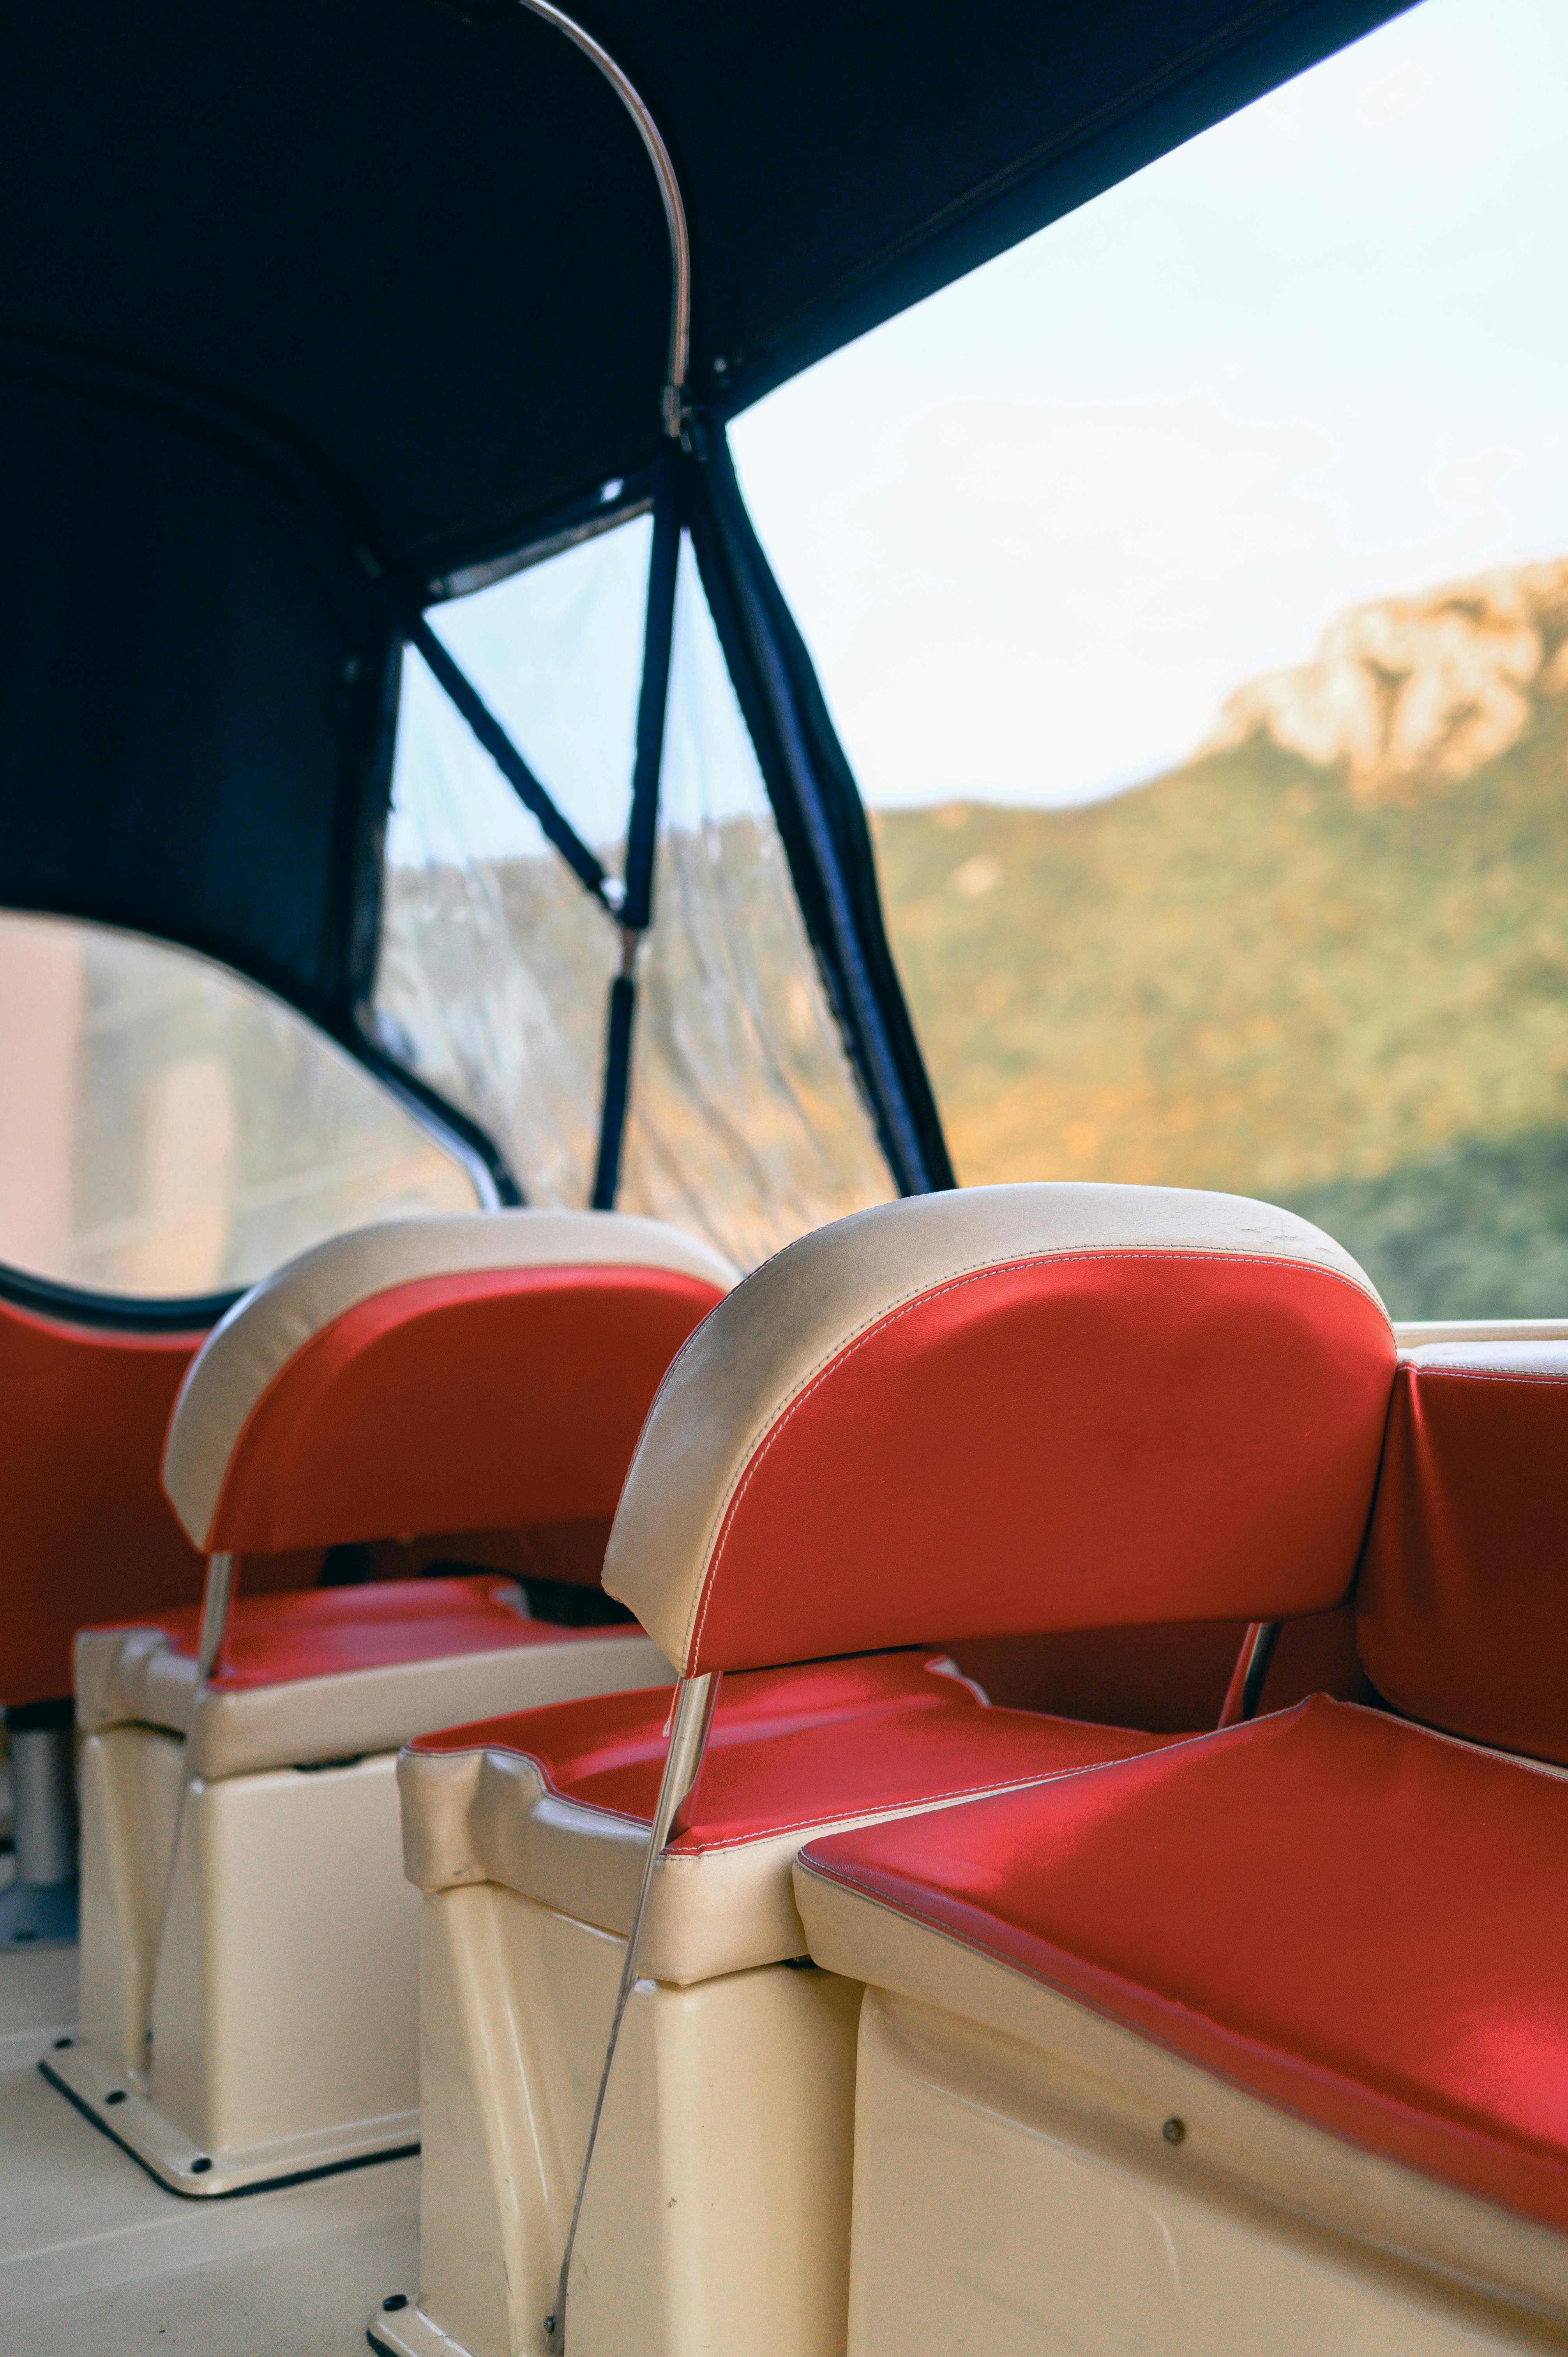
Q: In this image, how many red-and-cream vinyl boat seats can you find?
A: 3